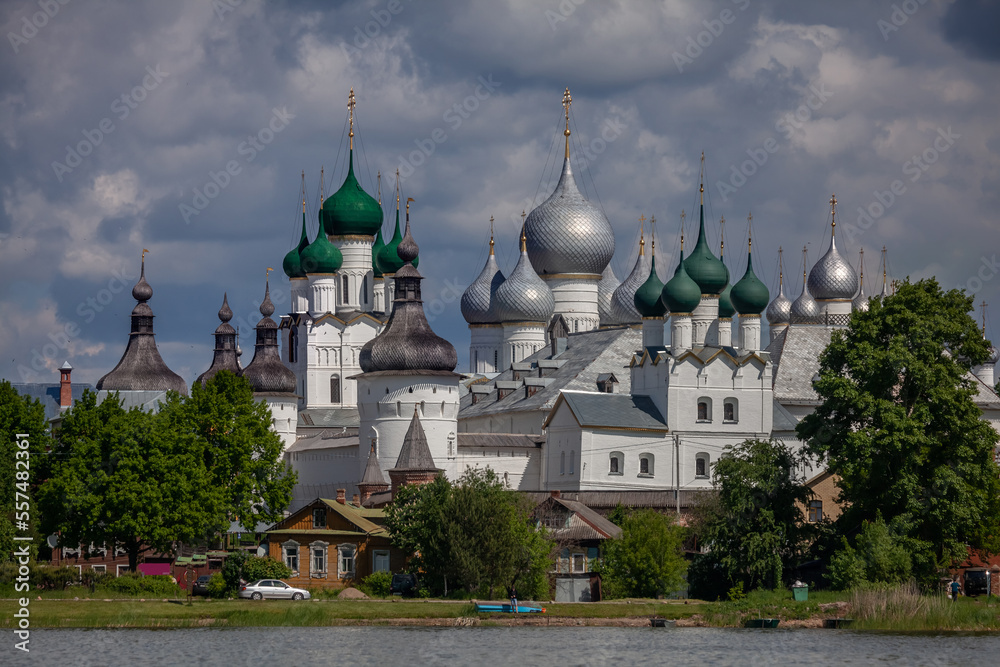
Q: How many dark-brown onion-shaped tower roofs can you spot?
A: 4